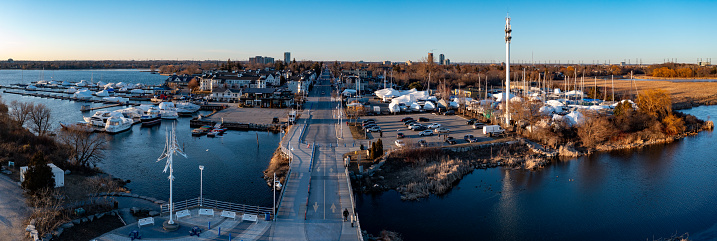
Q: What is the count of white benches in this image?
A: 5